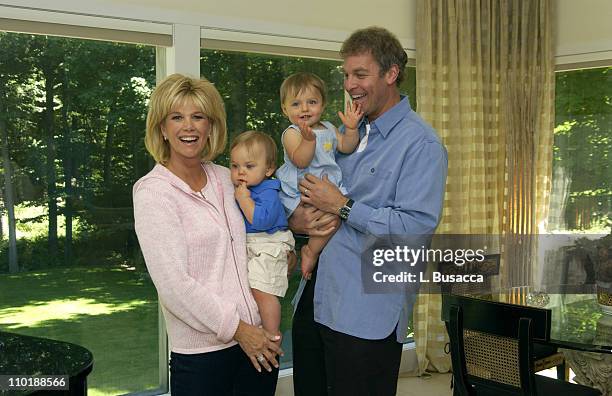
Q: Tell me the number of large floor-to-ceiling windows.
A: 3